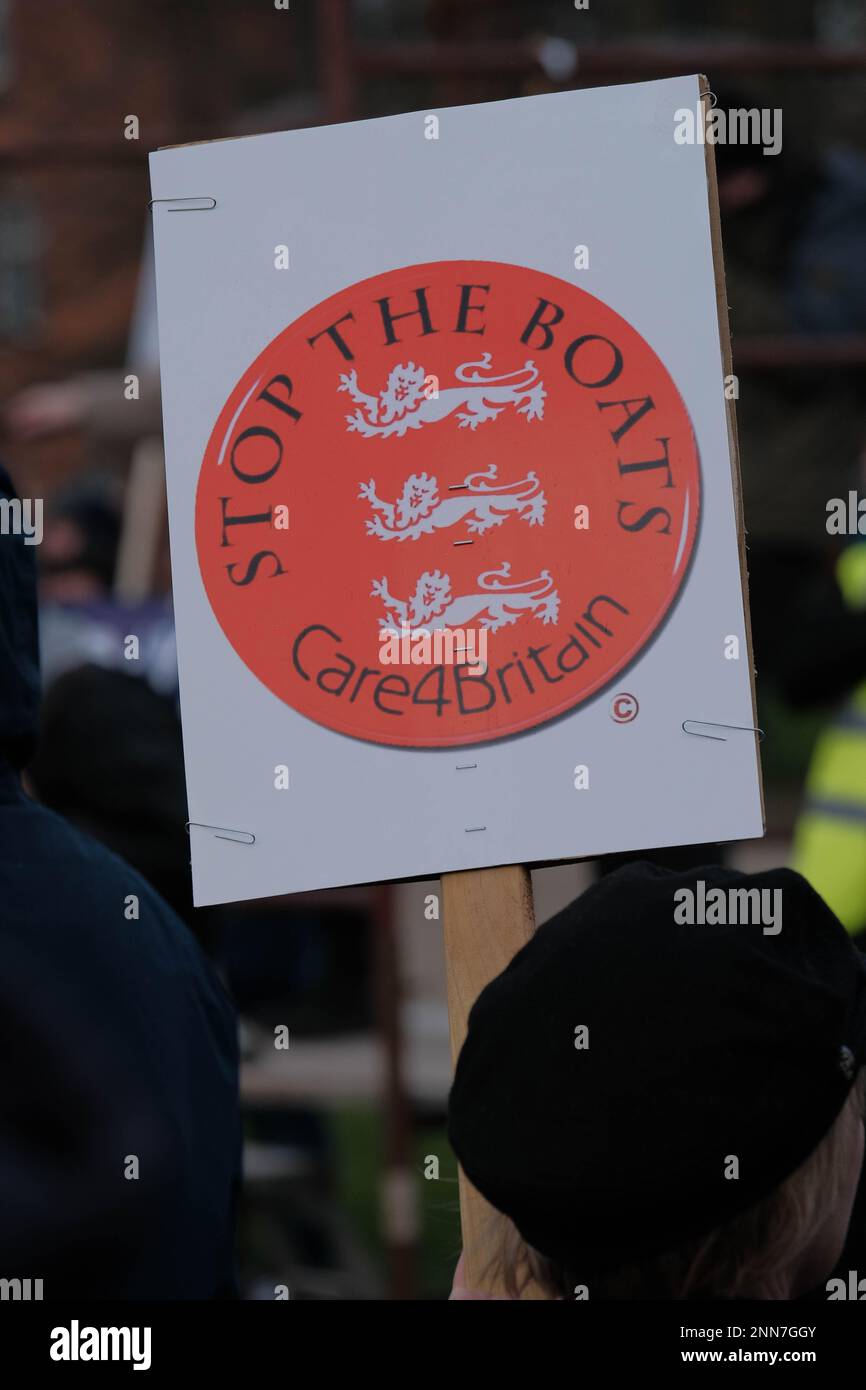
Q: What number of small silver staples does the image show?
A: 5